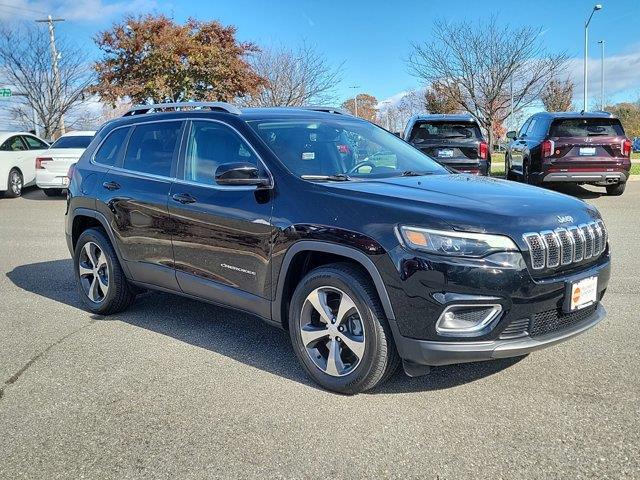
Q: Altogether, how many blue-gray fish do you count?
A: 0